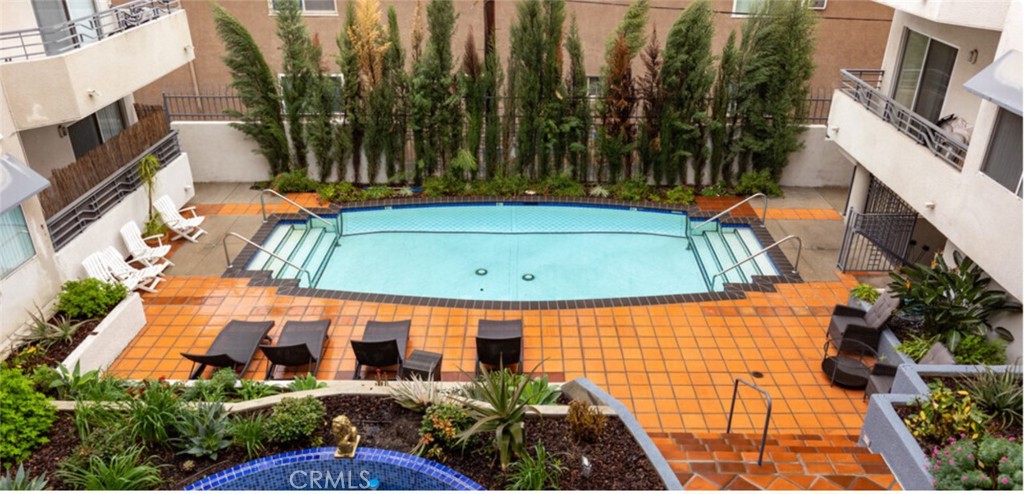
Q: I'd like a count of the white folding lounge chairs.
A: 4